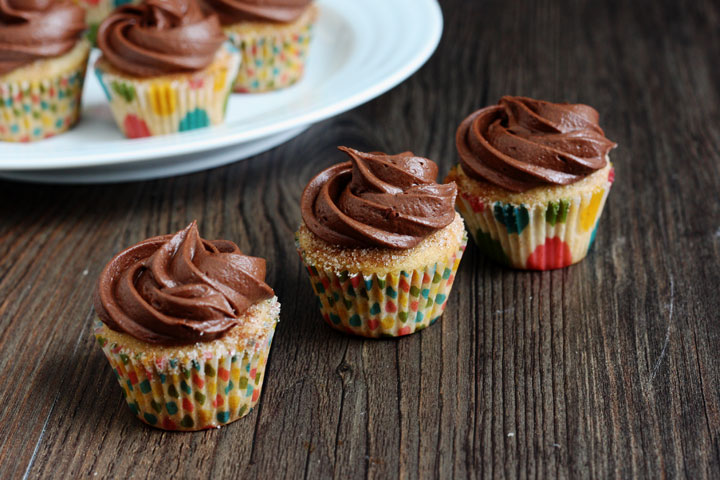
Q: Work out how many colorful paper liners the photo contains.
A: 7